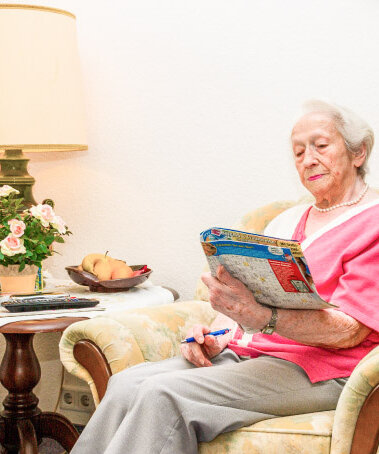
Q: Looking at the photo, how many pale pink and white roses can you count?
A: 5